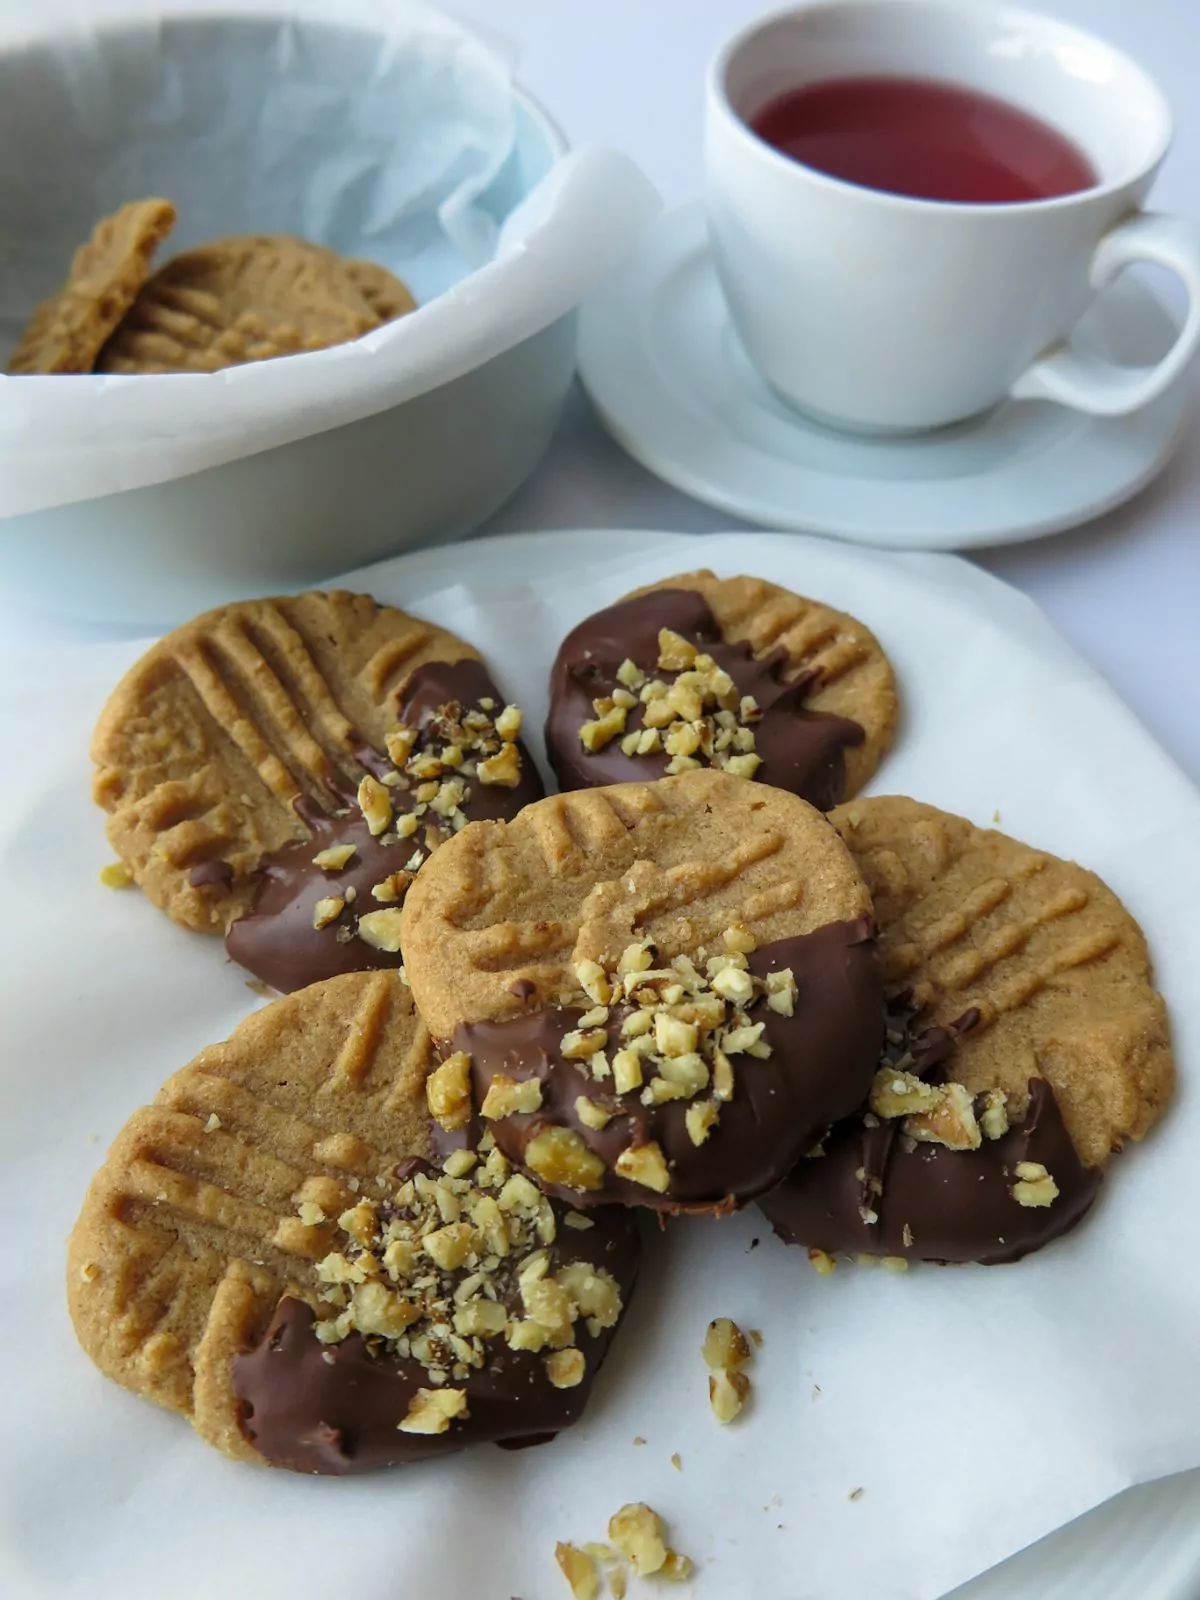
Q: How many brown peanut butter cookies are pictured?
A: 8